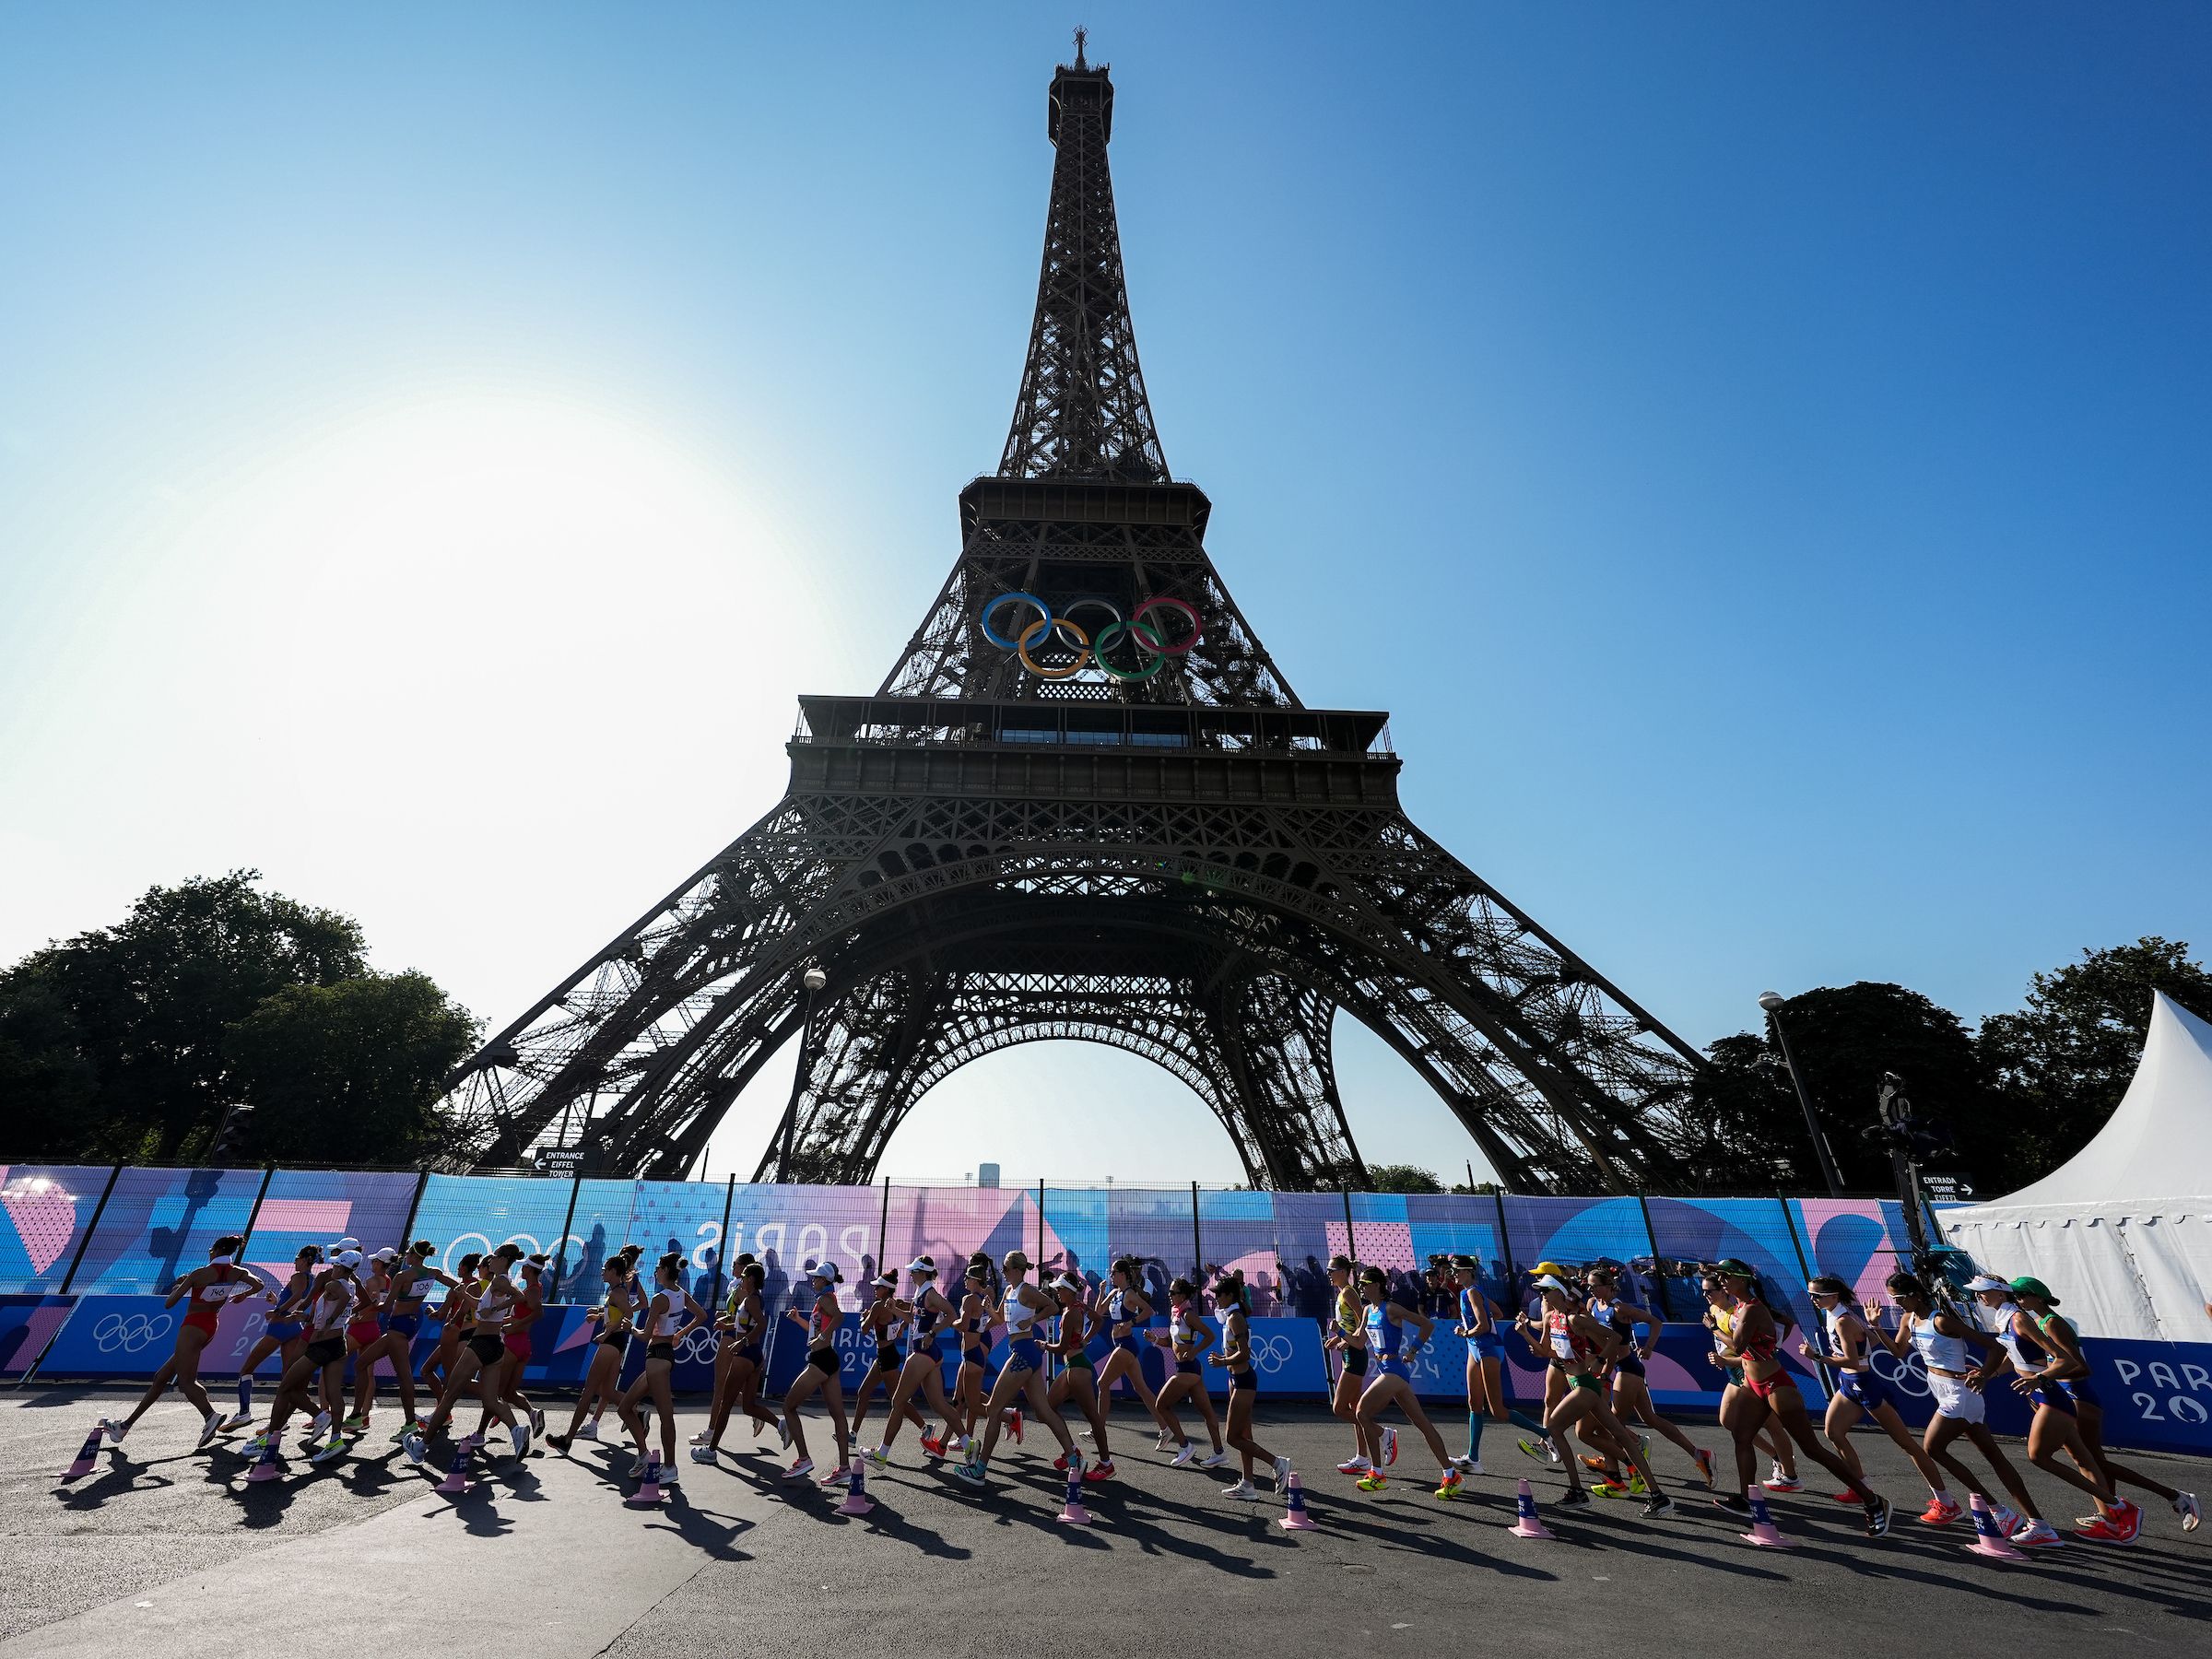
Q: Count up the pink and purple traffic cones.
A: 10